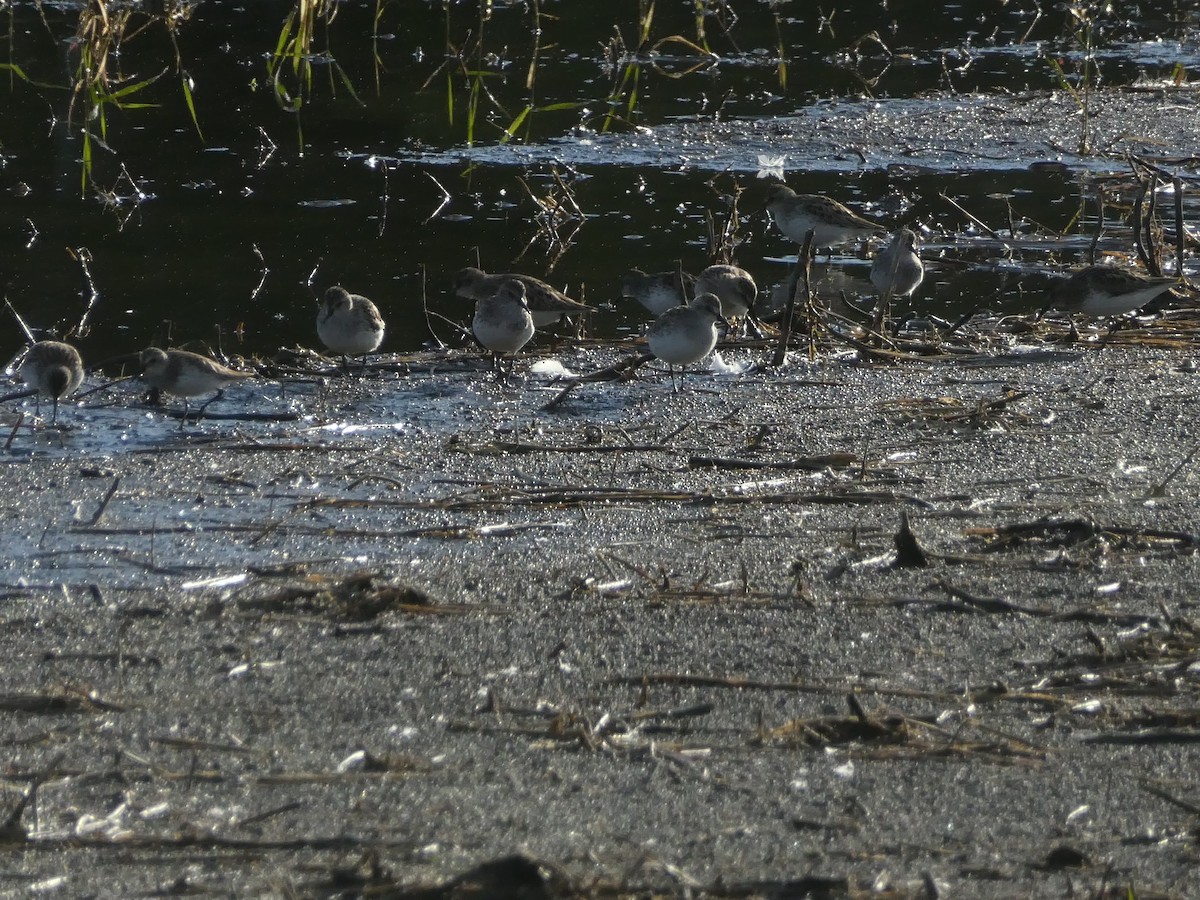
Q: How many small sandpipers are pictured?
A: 11